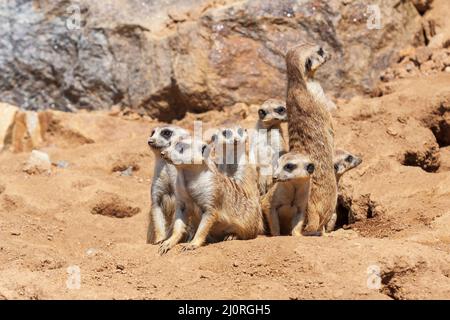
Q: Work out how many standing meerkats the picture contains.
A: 1